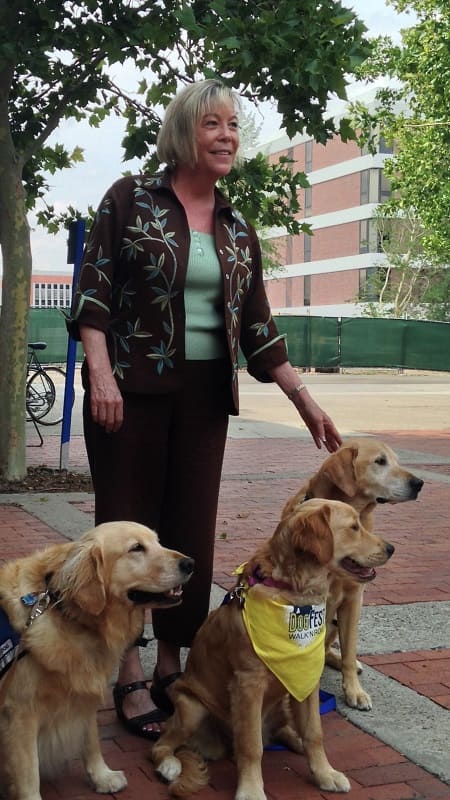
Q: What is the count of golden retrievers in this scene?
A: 3